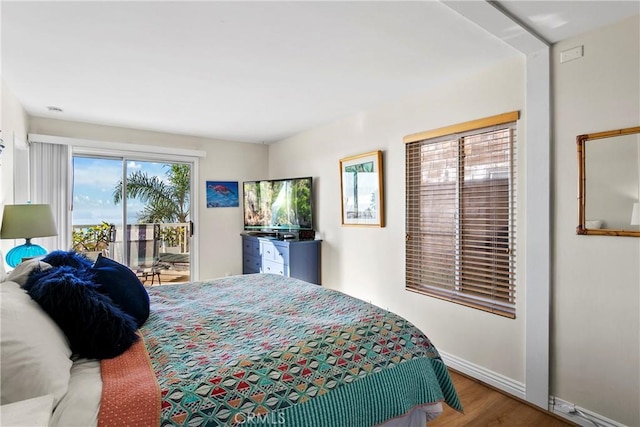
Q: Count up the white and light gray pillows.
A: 2